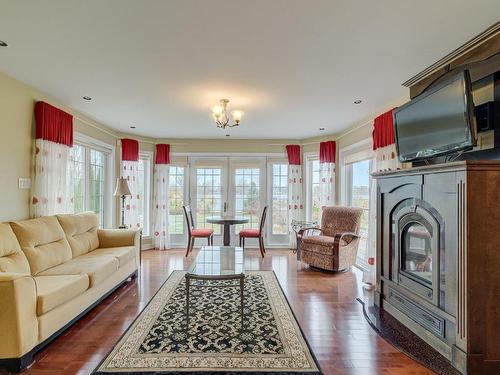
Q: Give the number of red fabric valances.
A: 6